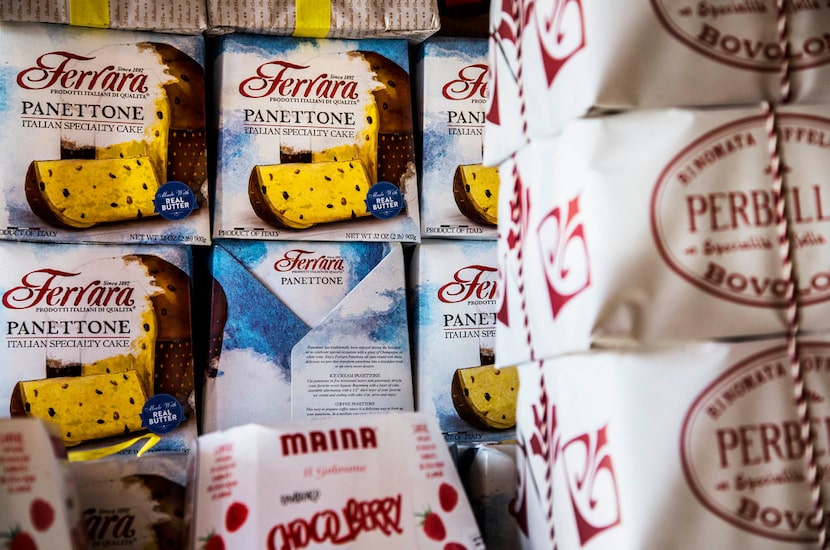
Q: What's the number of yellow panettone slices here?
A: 5